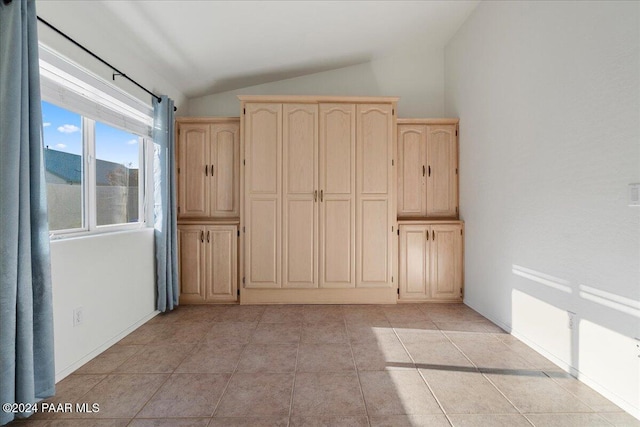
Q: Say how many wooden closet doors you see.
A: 12